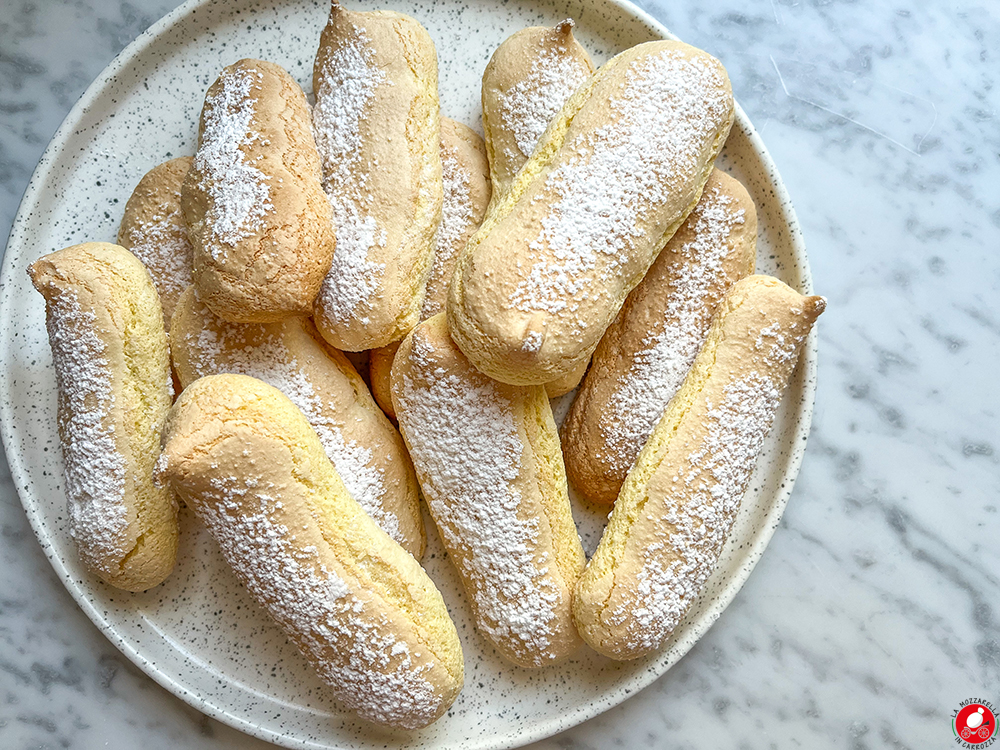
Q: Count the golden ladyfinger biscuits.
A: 12